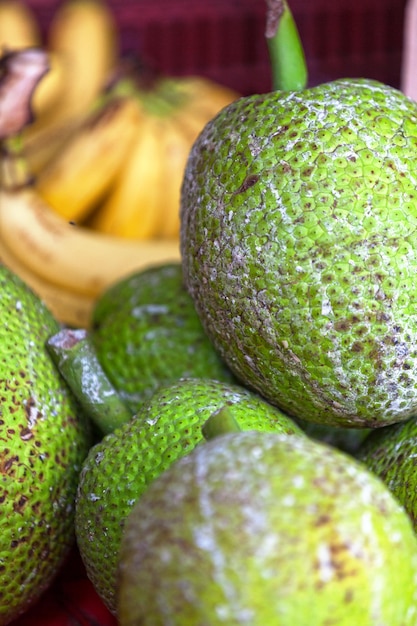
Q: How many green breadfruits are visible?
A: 6